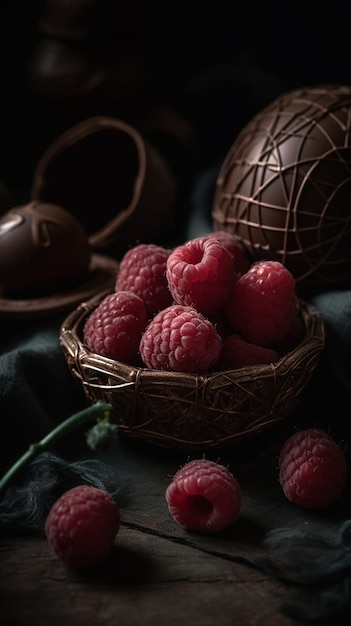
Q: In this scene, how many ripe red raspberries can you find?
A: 10